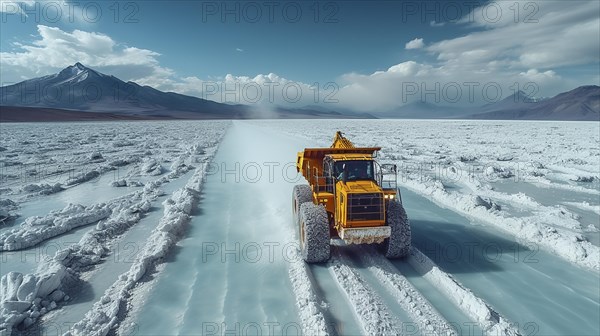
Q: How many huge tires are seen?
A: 3